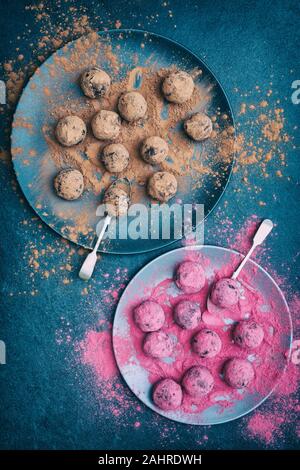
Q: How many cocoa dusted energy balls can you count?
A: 11